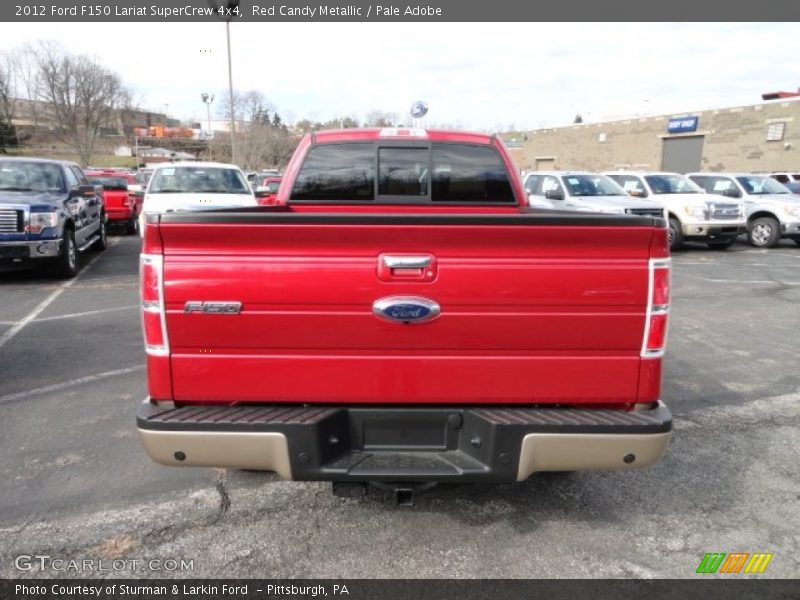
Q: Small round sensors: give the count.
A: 4